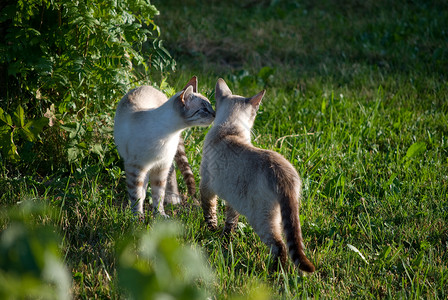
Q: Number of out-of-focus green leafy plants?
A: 2